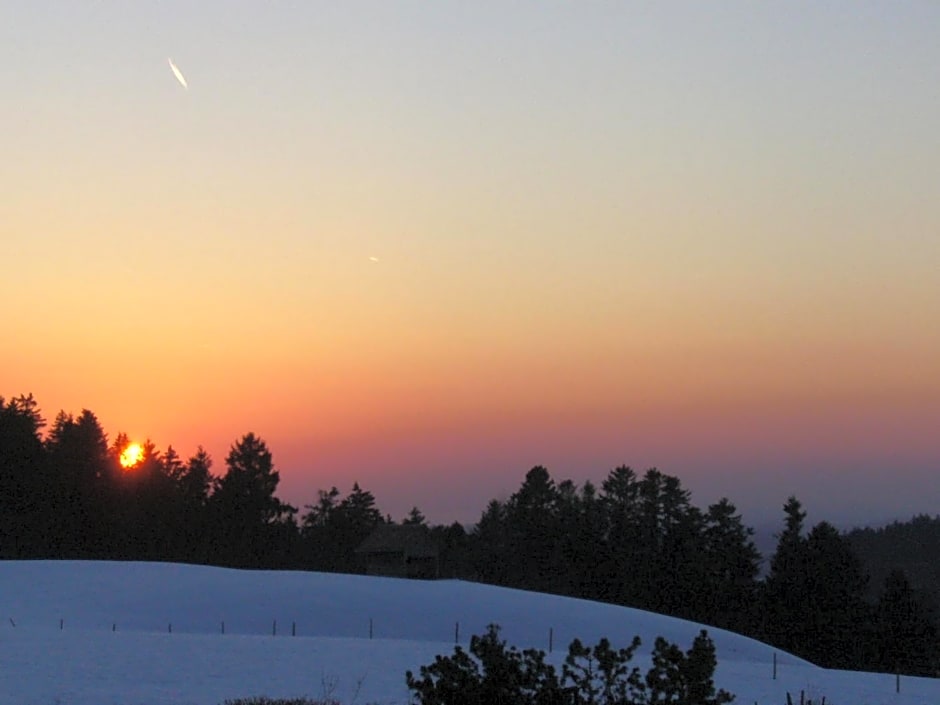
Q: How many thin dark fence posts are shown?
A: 12